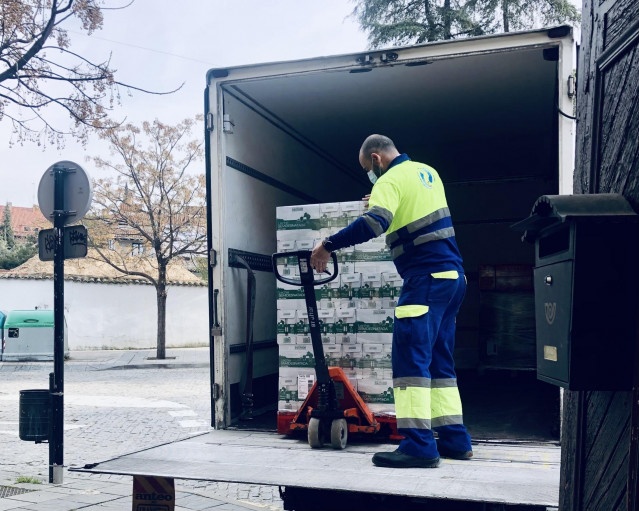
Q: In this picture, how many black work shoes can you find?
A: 2